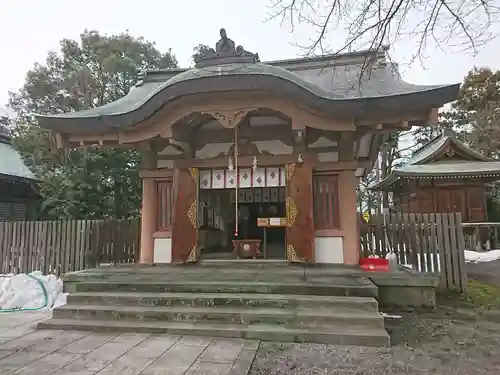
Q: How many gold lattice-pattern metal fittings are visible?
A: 6